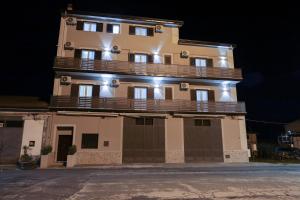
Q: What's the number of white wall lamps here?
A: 6